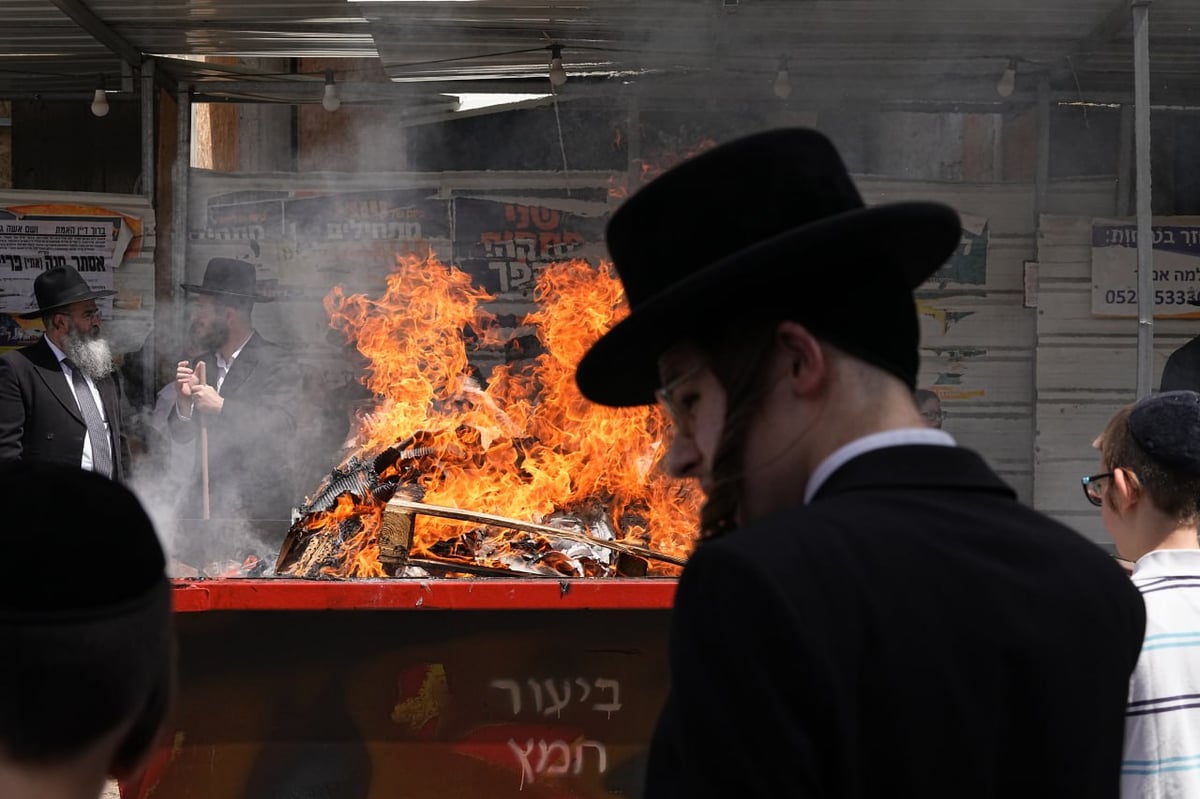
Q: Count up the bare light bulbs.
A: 5